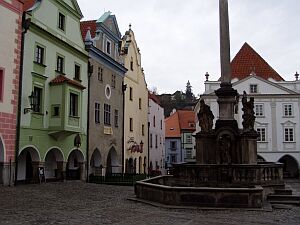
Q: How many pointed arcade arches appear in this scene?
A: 2